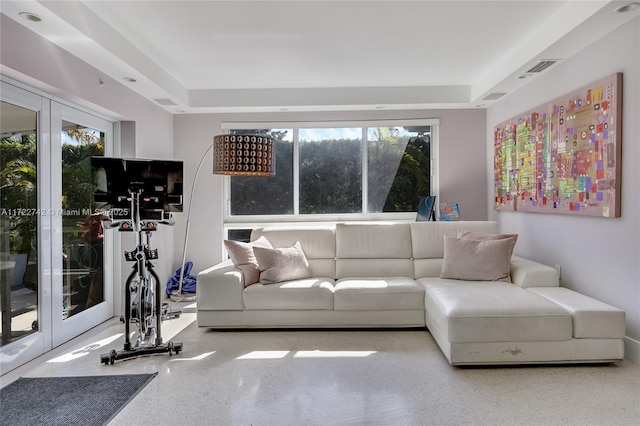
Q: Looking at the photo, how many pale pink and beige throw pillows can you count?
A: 4